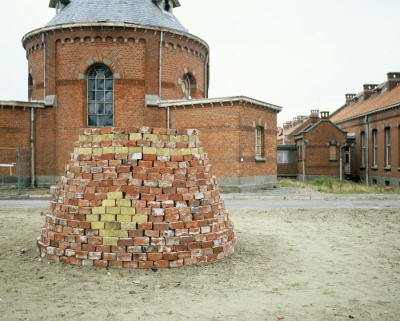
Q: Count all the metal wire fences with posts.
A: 1